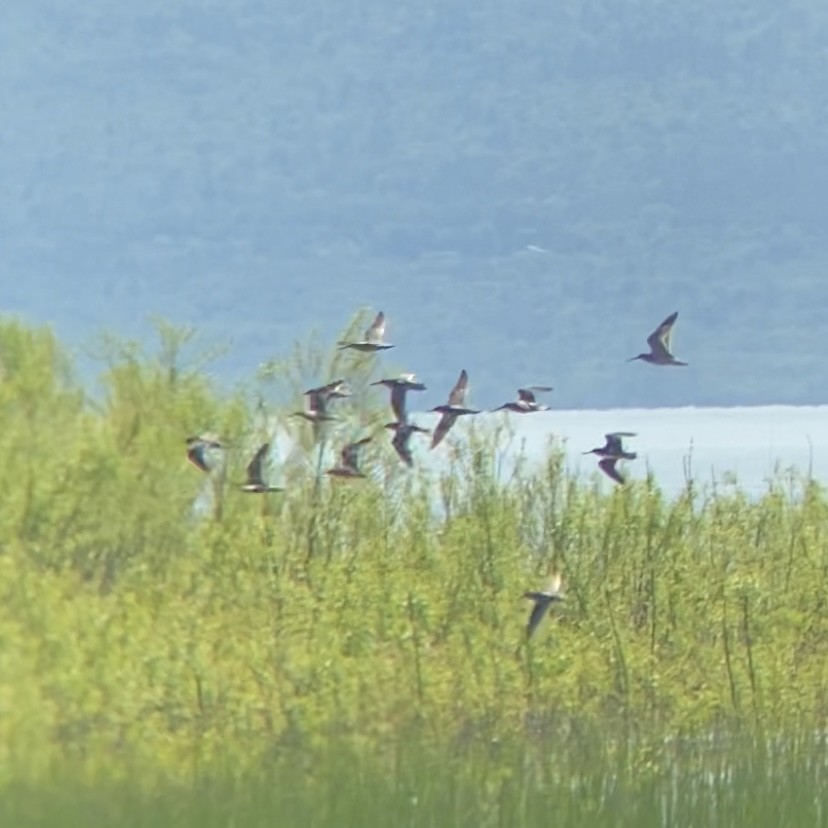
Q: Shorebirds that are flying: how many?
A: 13